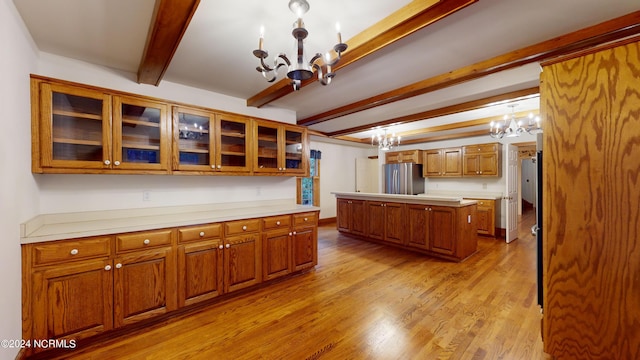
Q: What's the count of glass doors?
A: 6